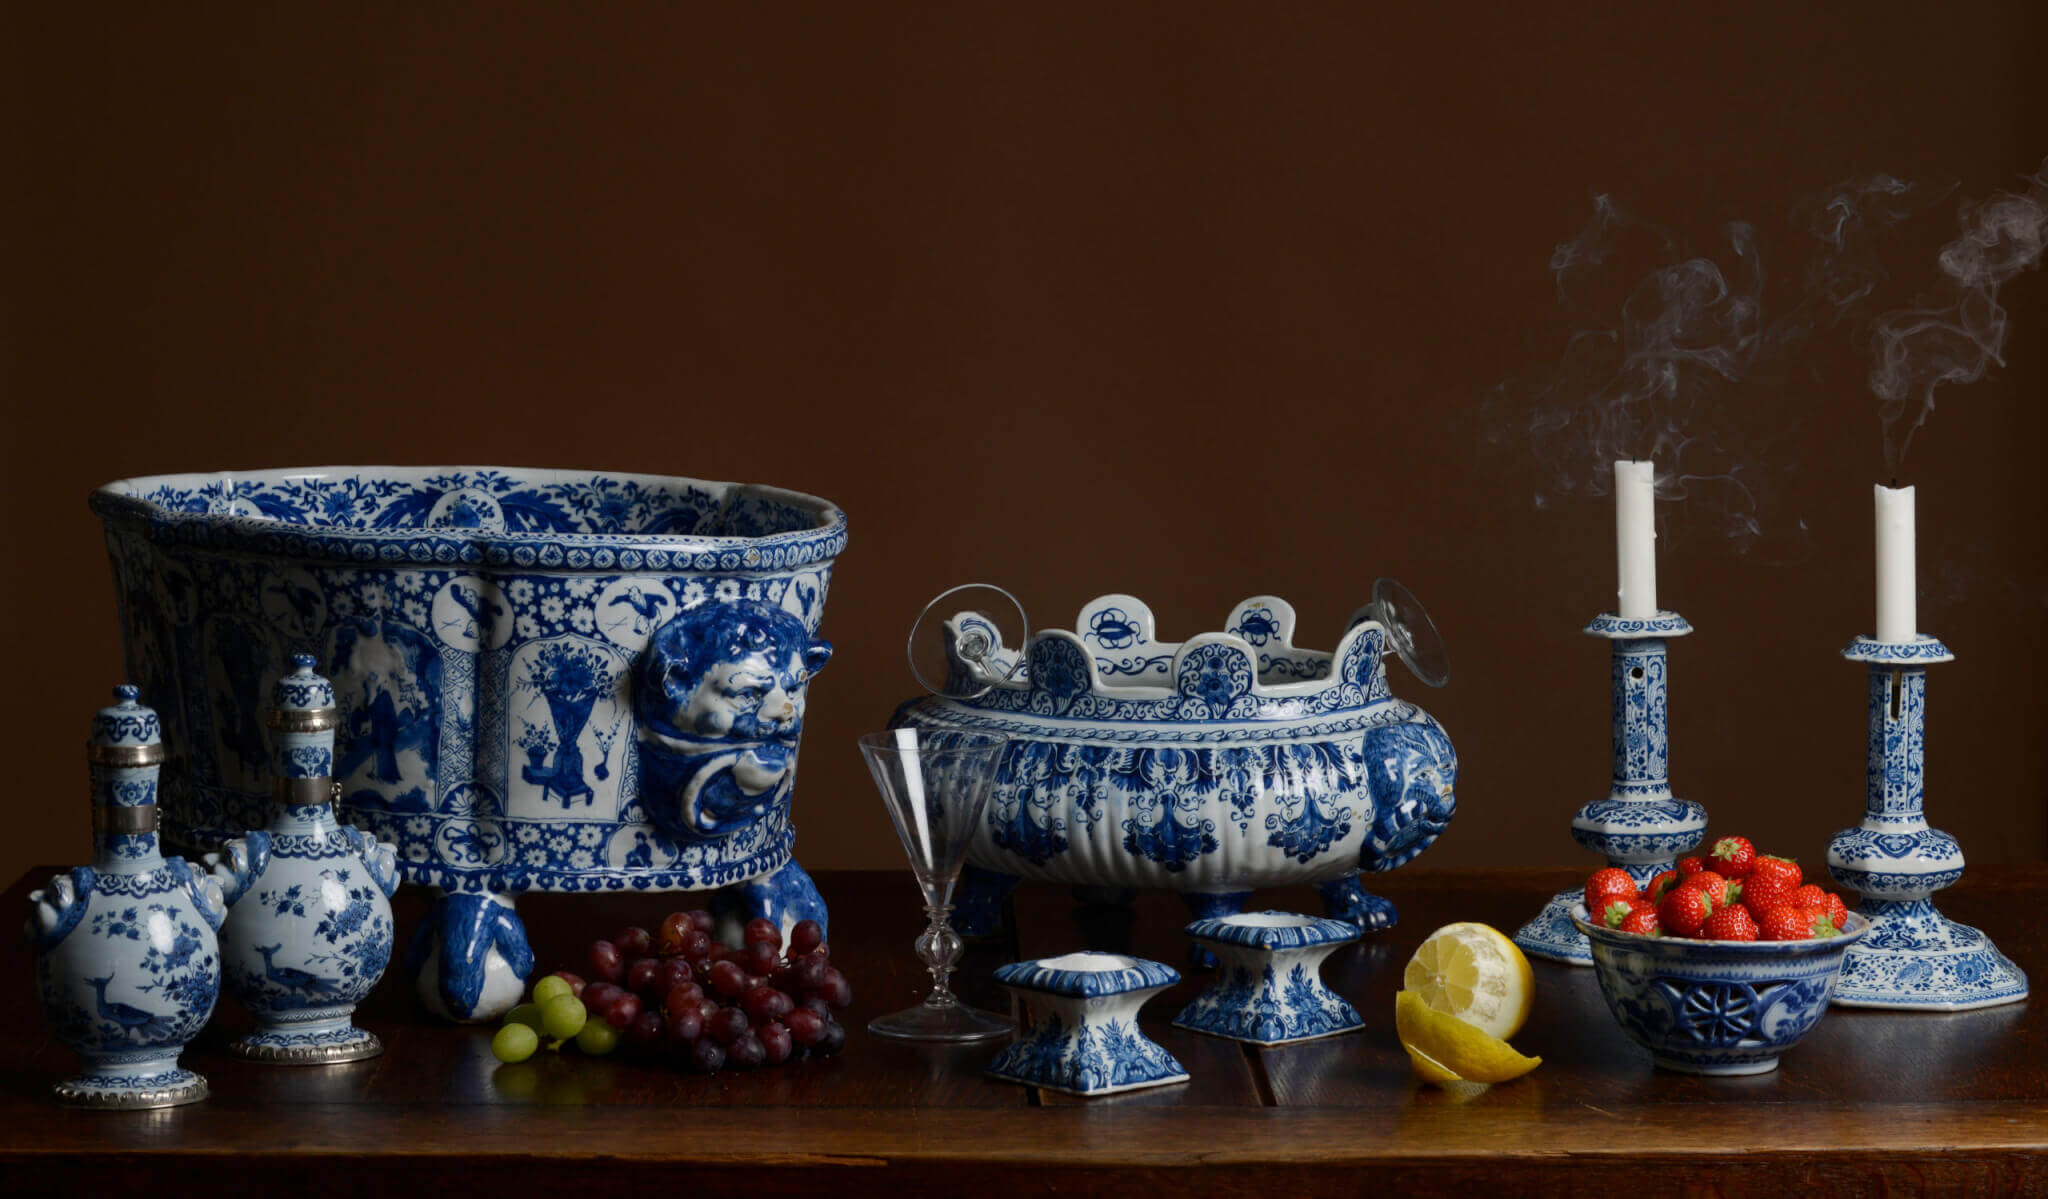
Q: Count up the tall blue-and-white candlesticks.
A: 2